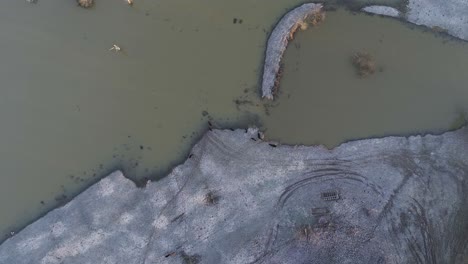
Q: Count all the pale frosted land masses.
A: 4